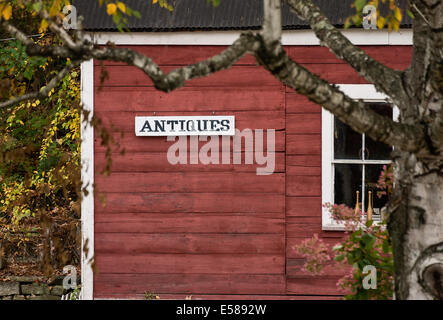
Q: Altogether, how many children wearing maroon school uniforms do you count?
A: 0